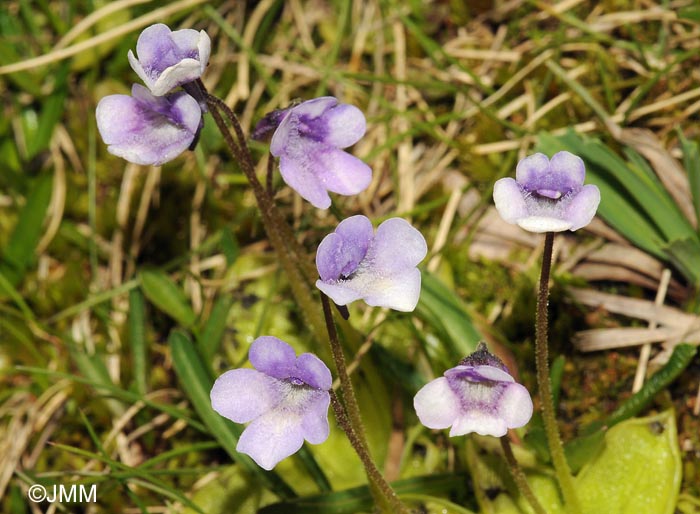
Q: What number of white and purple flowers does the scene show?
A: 7